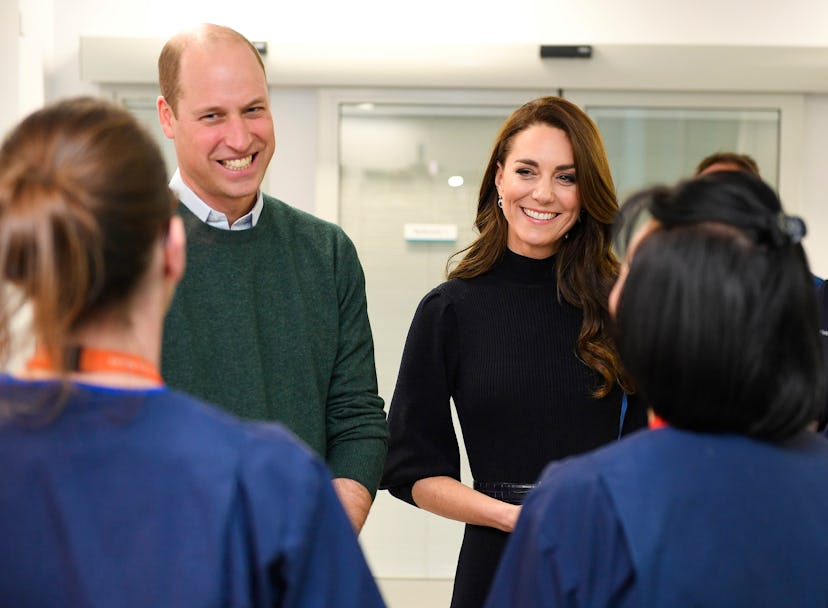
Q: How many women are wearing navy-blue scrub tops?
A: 2